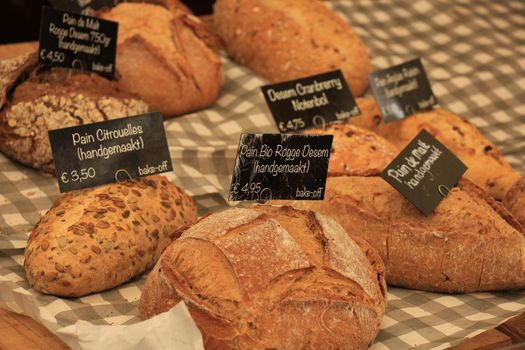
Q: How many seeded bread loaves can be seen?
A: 1